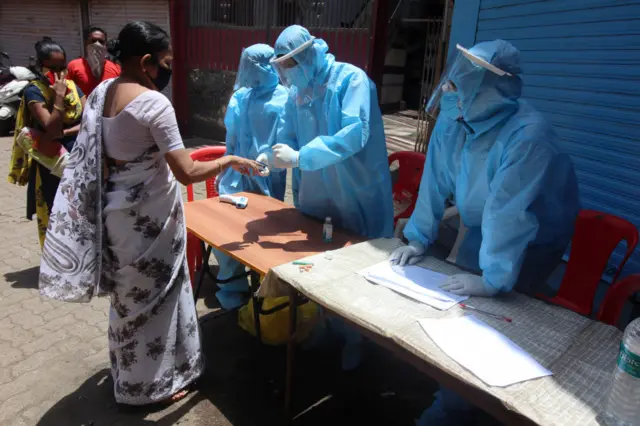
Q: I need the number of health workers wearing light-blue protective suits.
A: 3